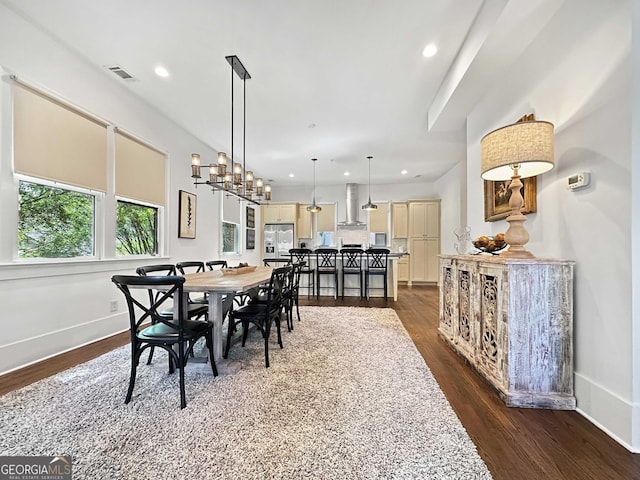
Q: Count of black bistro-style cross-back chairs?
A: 8